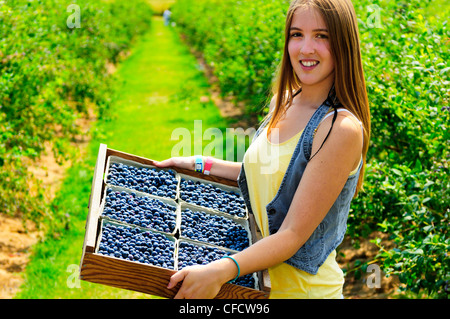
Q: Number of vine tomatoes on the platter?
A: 0